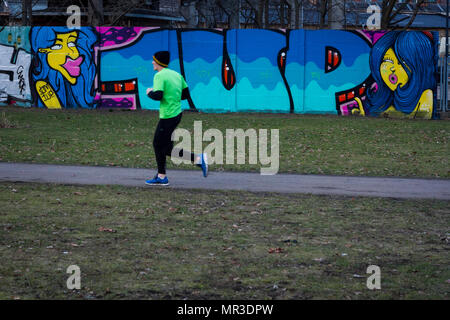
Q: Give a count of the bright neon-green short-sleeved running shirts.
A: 1